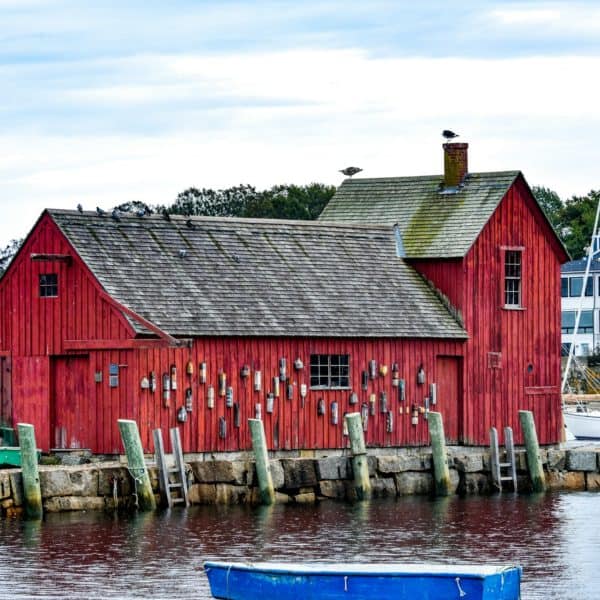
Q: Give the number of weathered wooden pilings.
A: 6